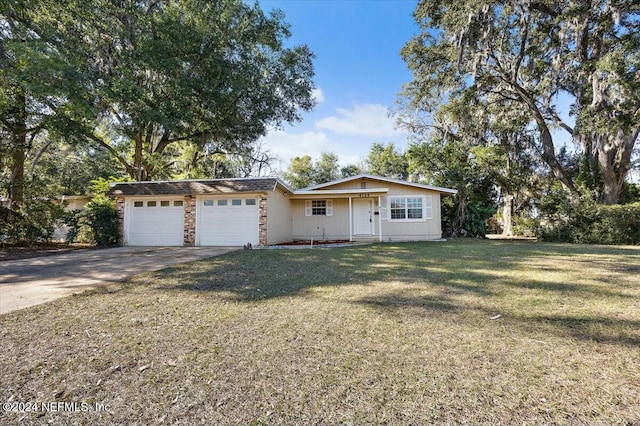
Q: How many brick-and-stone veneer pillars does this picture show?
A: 3